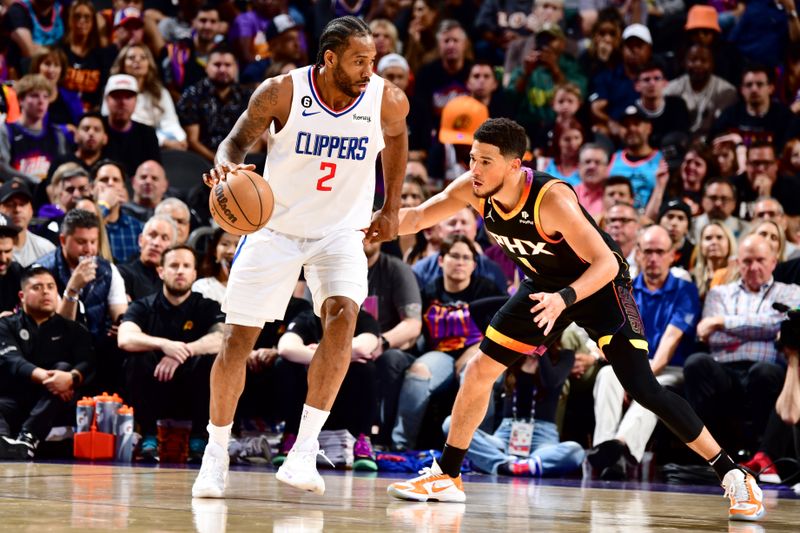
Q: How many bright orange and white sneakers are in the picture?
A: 2